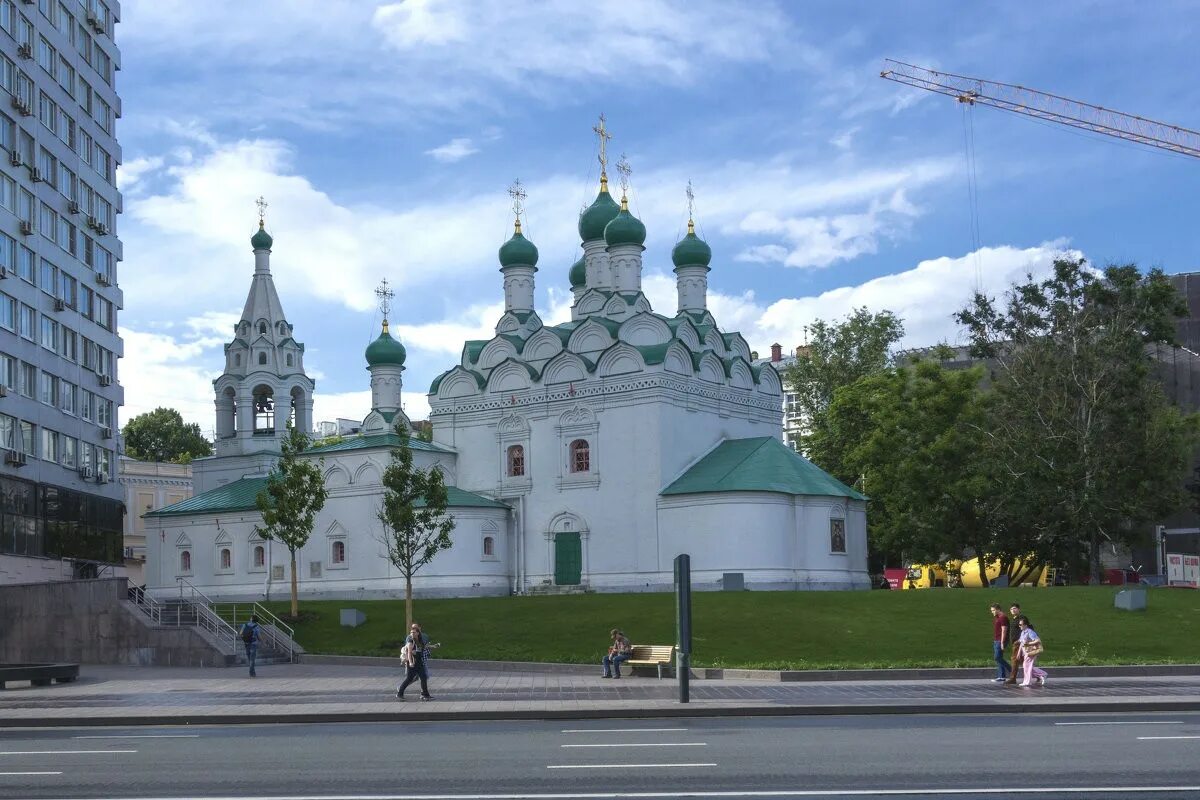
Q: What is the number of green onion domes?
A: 7